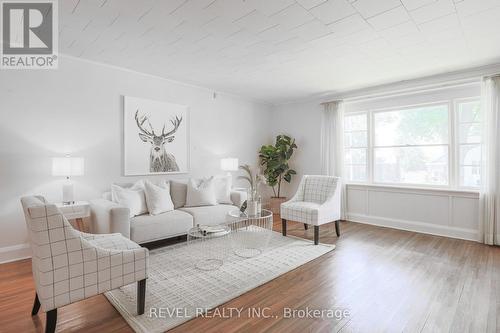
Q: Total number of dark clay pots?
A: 1